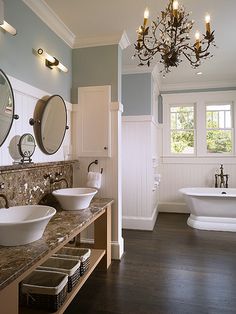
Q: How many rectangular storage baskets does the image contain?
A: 3